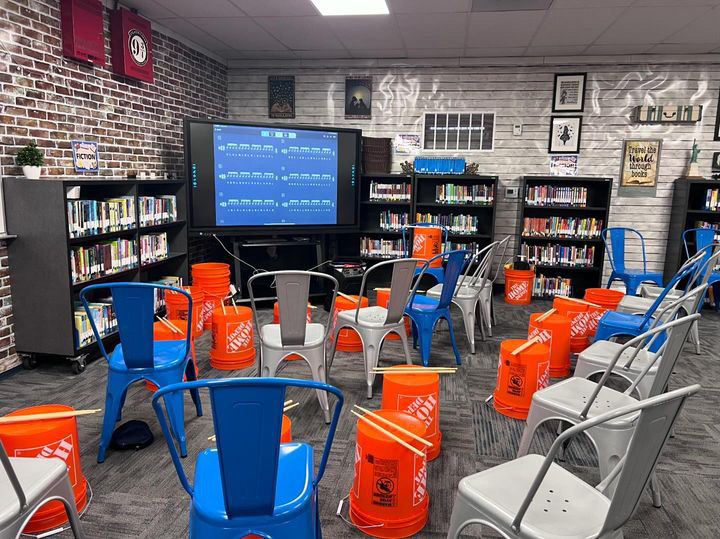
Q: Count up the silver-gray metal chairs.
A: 10